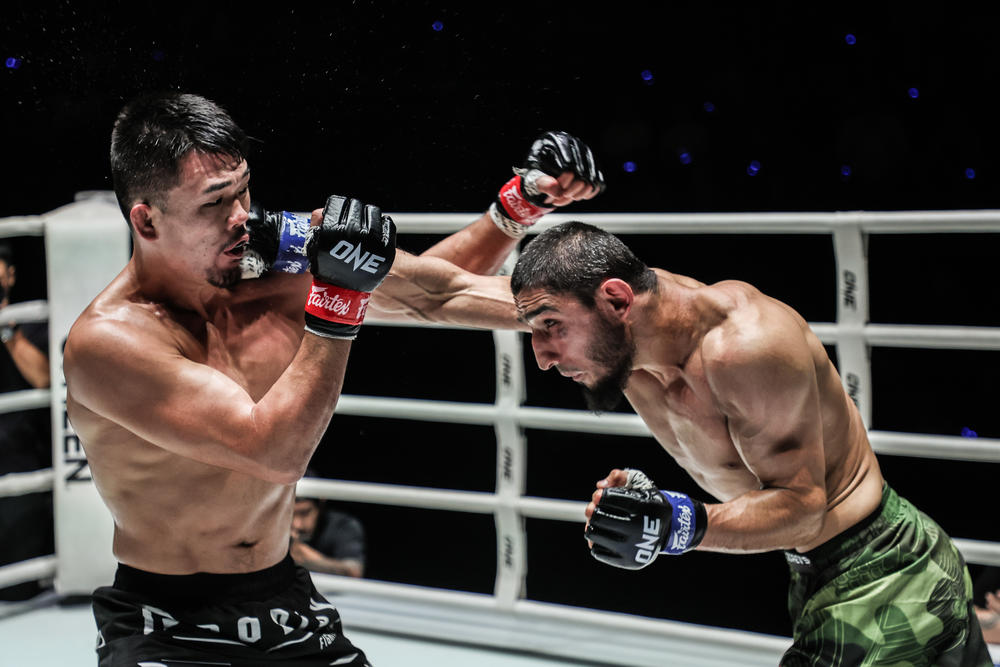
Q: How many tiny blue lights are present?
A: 13